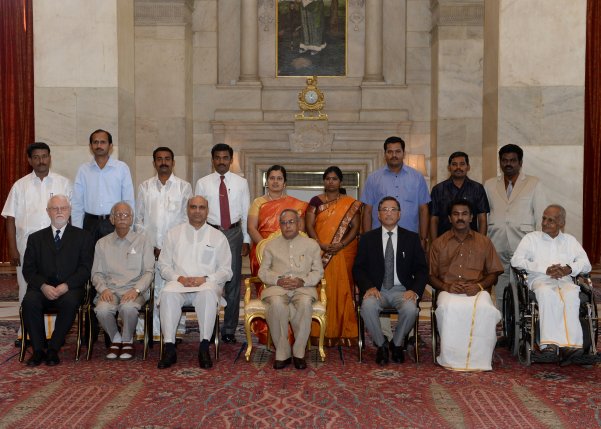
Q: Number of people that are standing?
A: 9